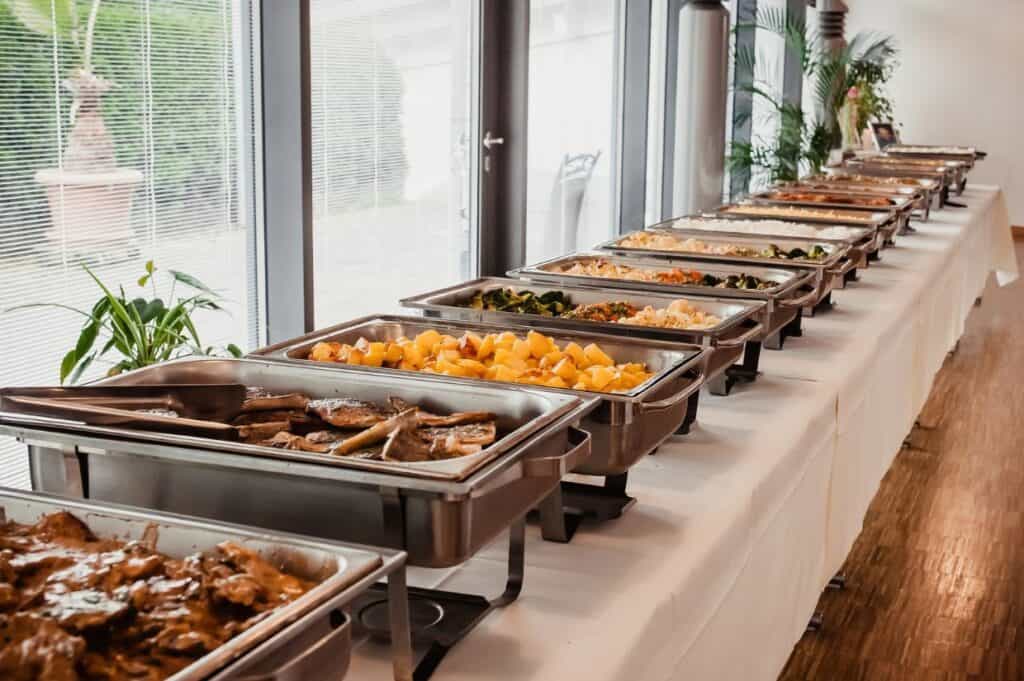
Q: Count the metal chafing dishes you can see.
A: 14